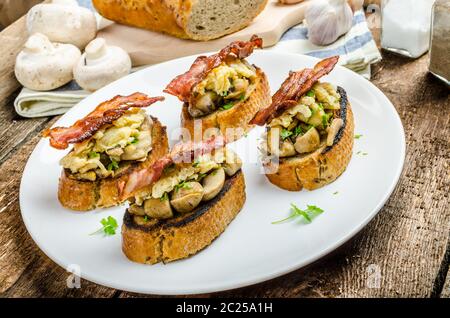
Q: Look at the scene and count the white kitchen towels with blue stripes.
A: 1